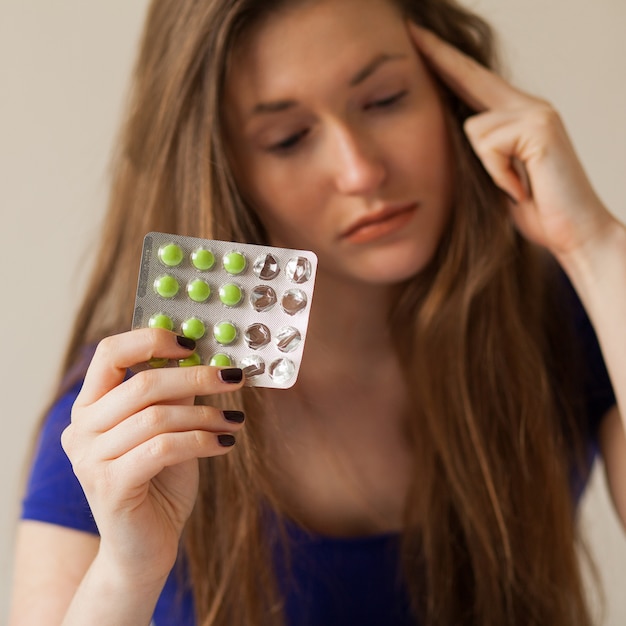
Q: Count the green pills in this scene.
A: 12